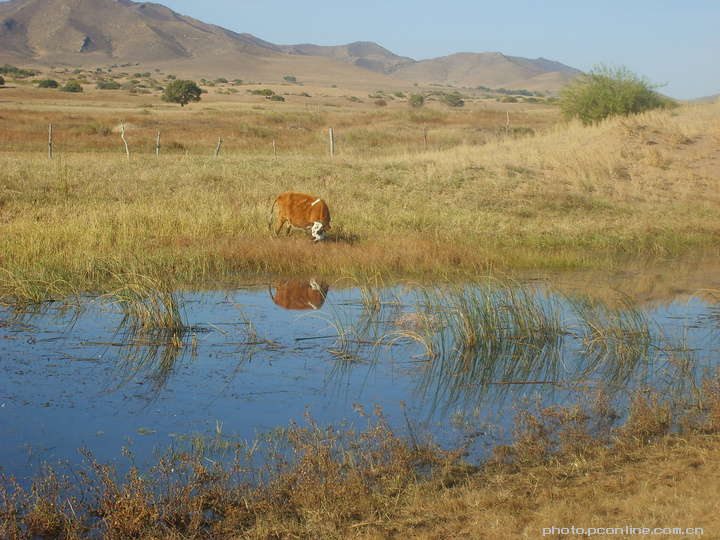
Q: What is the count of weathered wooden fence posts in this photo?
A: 8